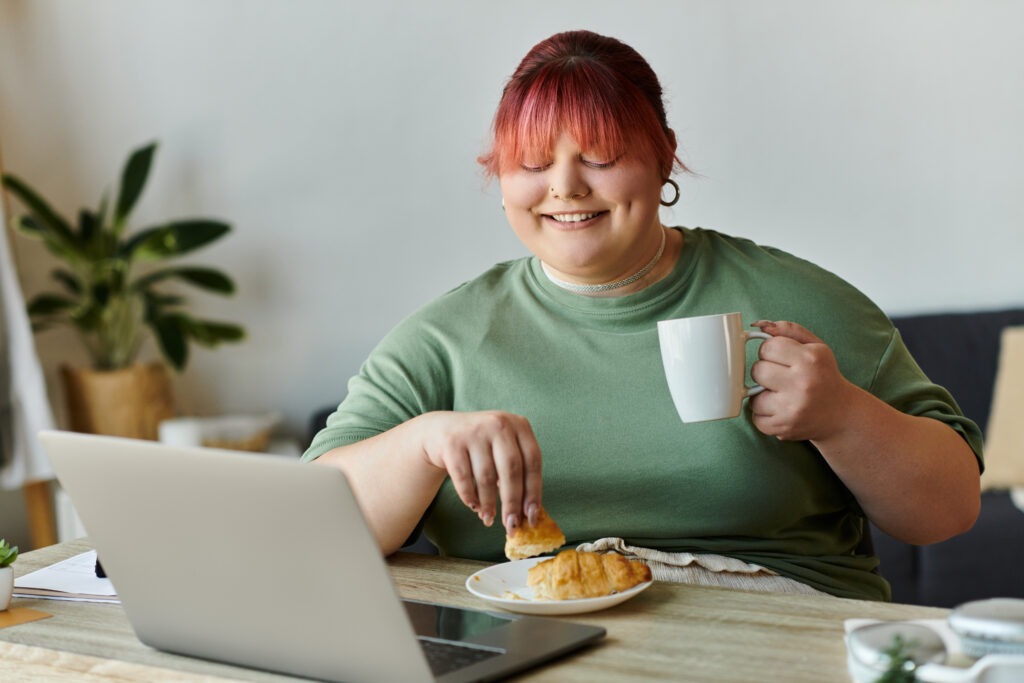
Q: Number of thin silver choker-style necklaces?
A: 1